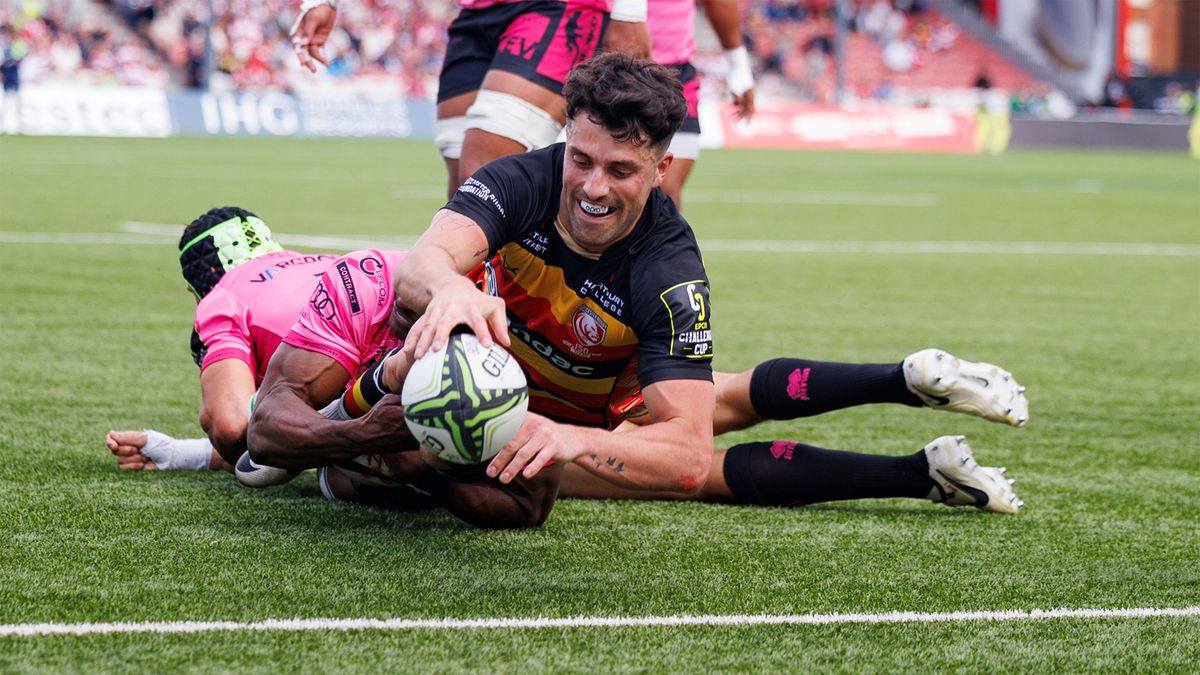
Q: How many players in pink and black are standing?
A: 2